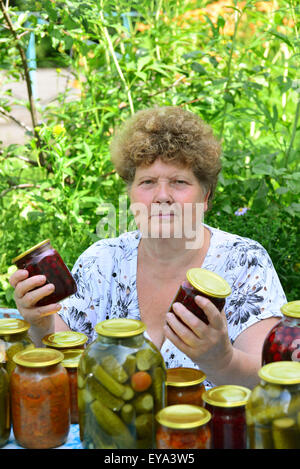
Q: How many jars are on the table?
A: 11